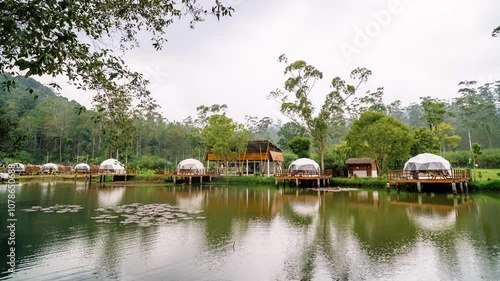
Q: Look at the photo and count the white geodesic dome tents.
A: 7